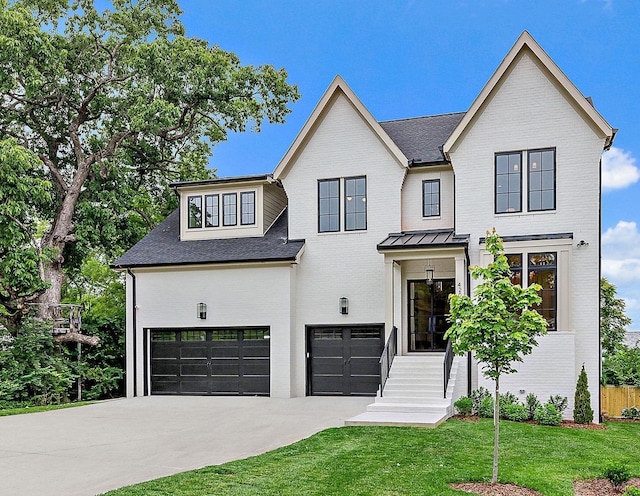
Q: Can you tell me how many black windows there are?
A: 11